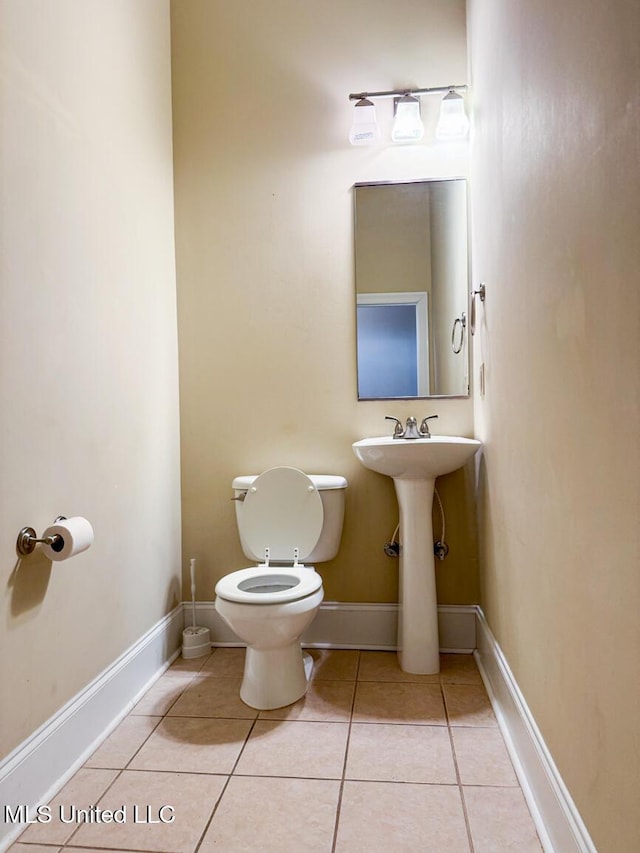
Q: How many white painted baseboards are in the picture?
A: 3